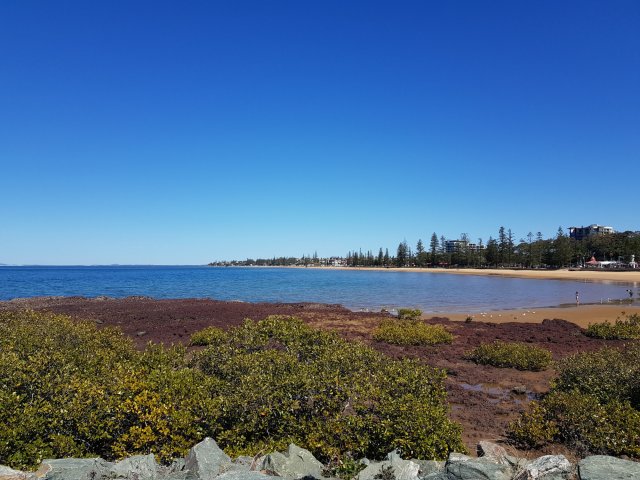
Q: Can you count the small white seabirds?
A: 10